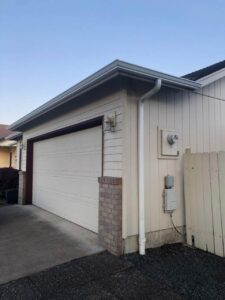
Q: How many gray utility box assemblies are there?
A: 1